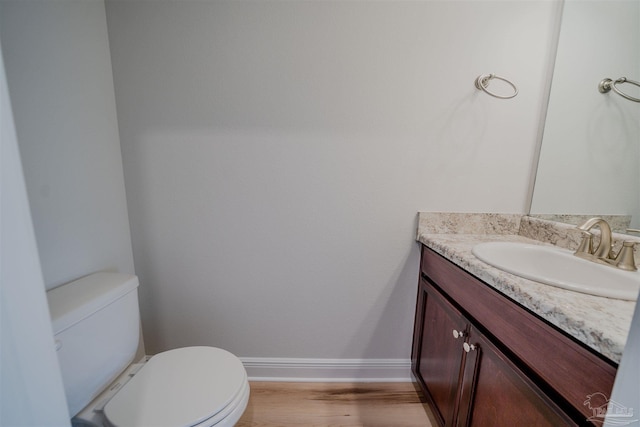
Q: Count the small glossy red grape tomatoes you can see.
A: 0